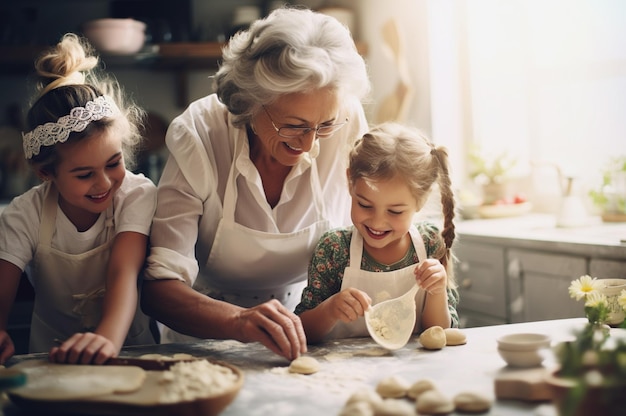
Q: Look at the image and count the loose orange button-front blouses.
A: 0